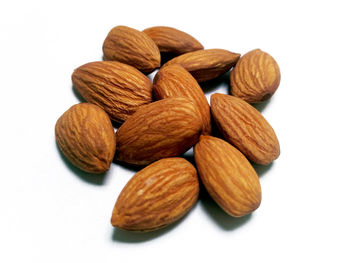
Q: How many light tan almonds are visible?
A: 11